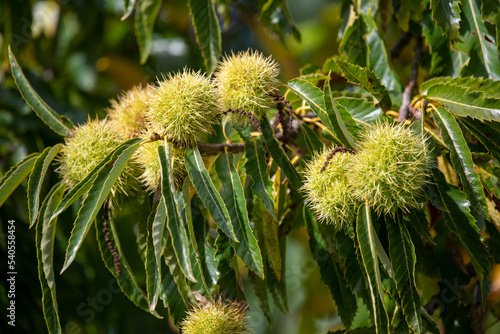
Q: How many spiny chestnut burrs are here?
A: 8